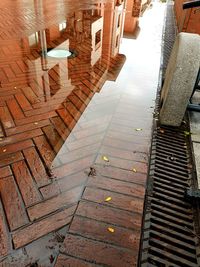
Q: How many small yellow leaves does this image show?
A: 5